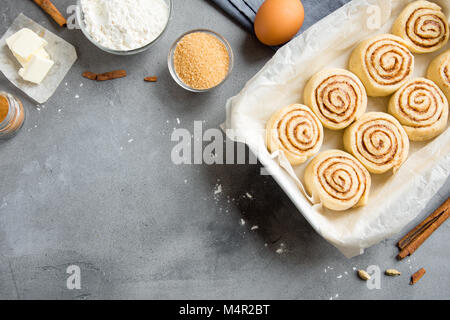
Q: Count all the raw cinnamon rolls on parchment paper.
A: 8